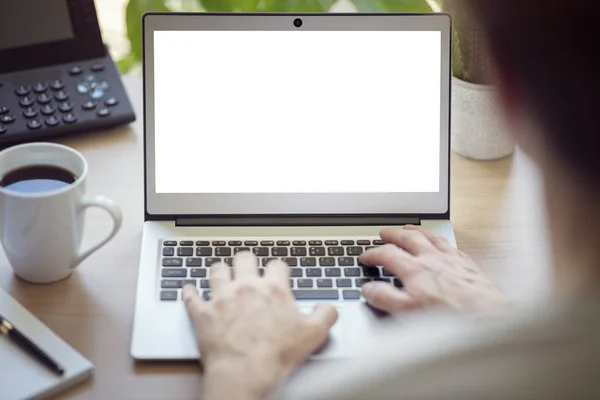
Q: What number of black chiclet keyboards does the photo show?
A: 1